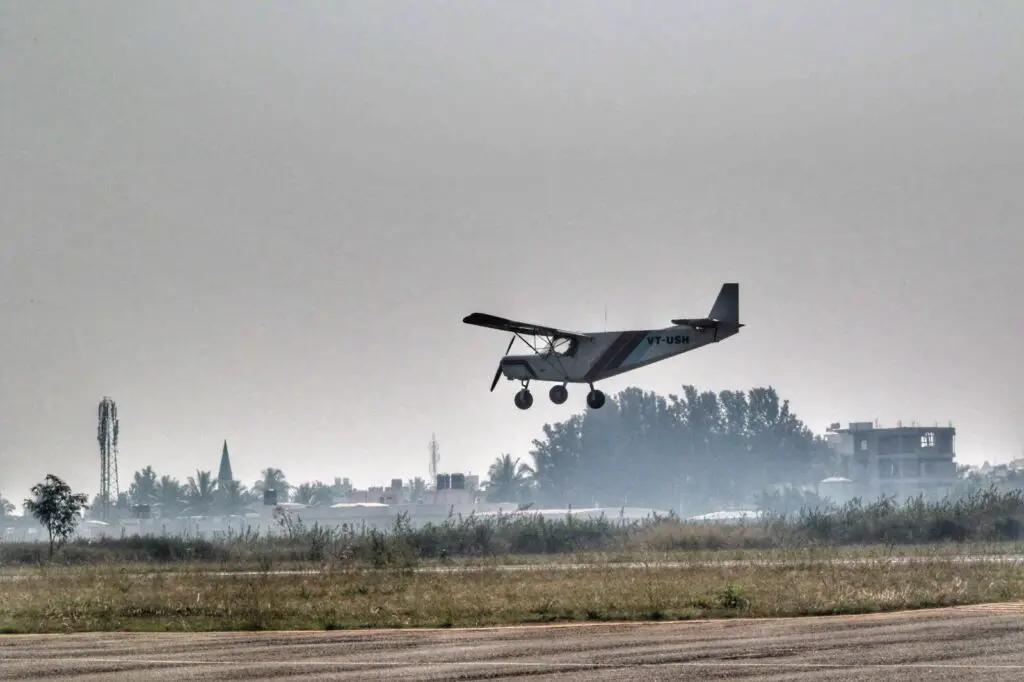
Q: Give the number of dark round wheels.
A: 3